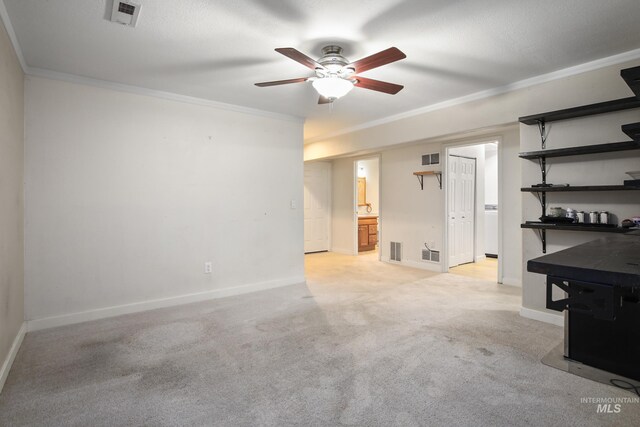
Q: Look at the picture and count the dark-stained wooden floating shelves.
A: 4